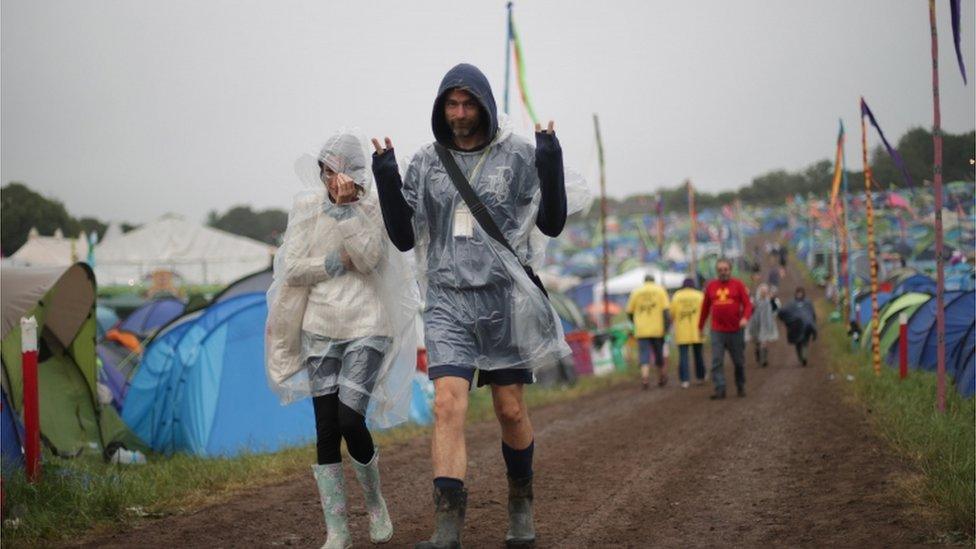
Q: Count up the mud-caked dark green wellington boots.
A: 2